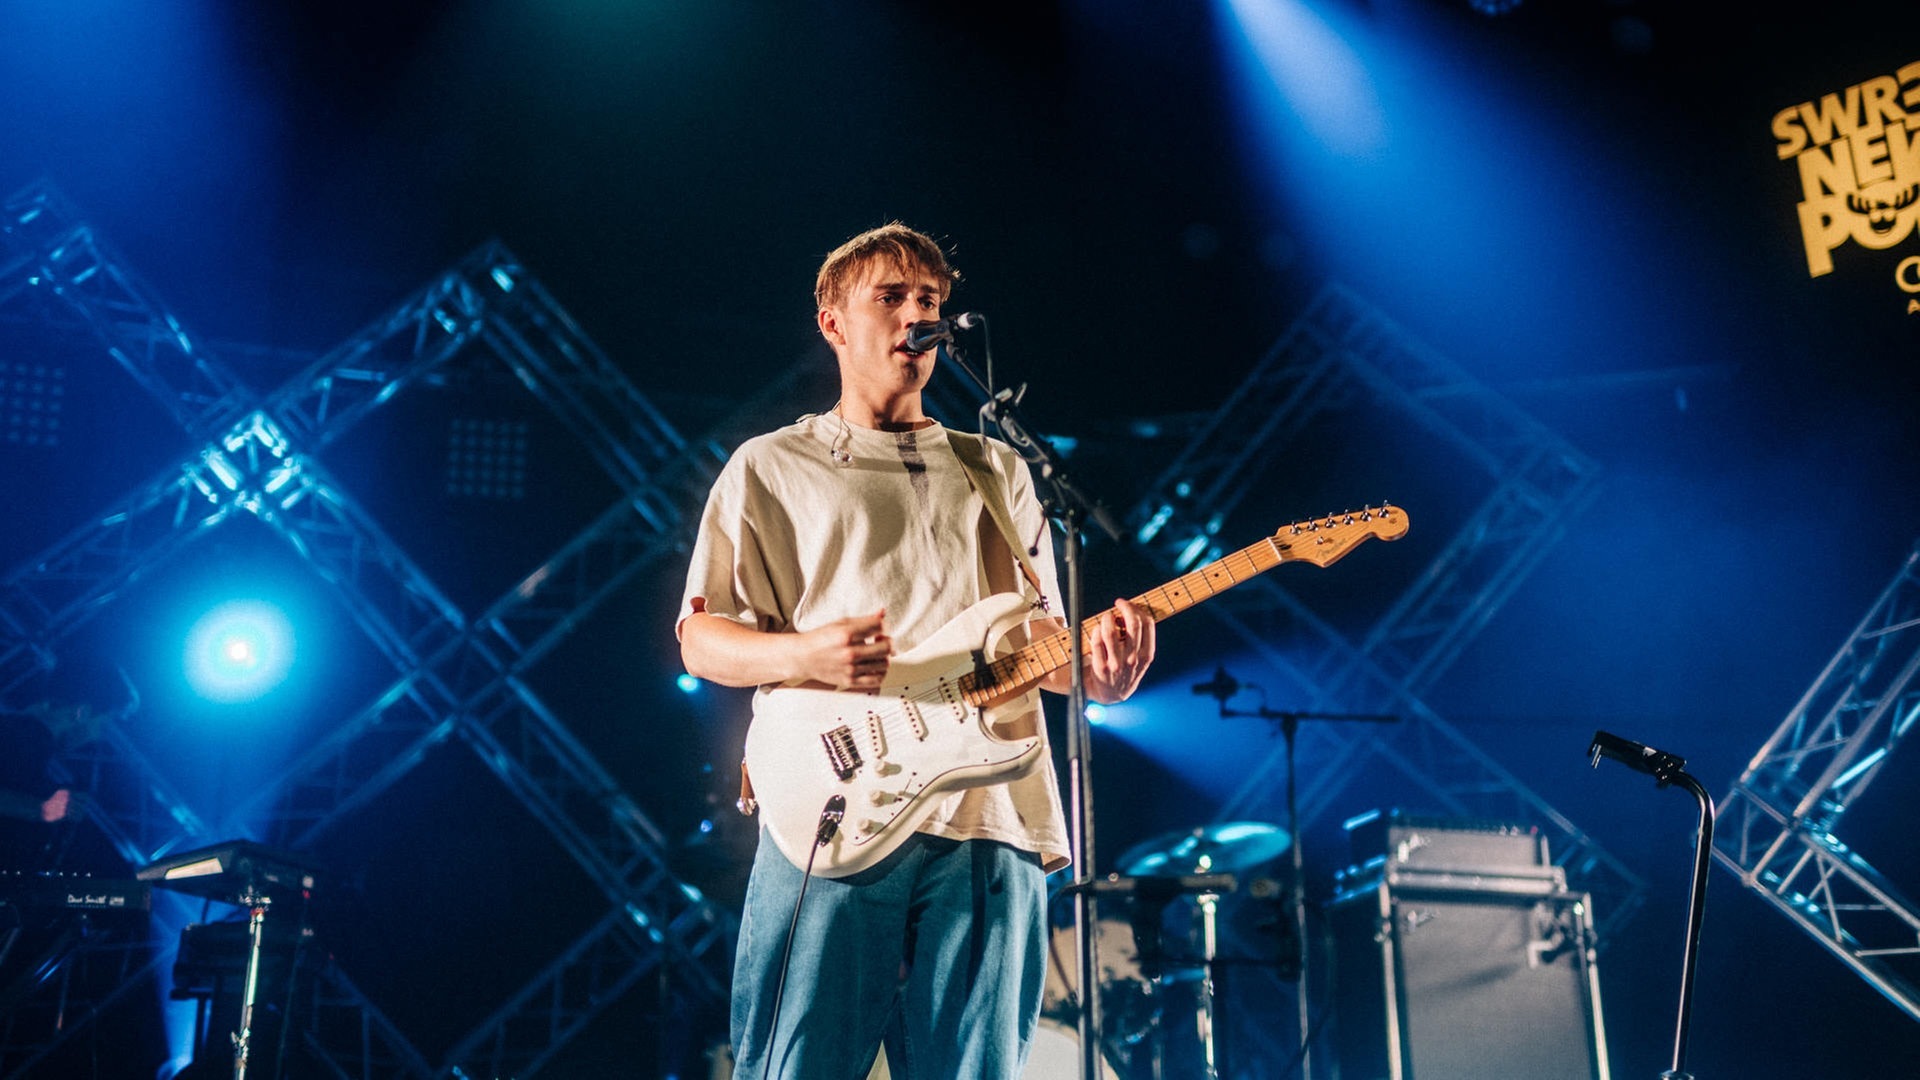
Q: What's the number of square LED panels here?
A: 2